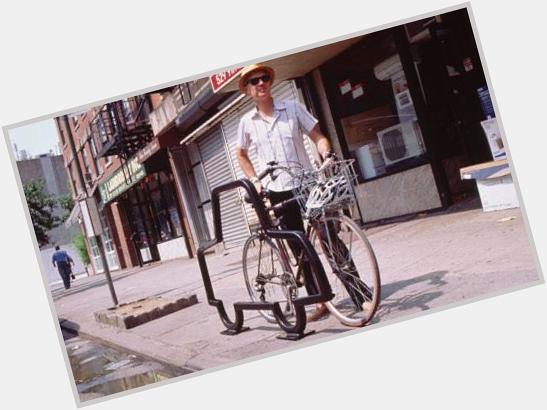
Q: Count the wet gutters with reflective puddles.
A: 1